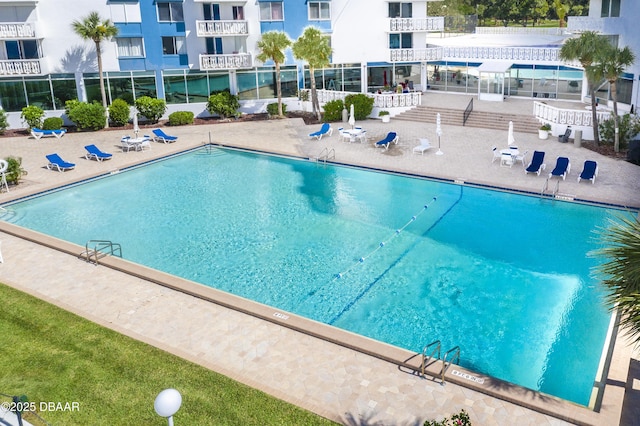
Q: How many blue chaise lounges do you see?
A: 9